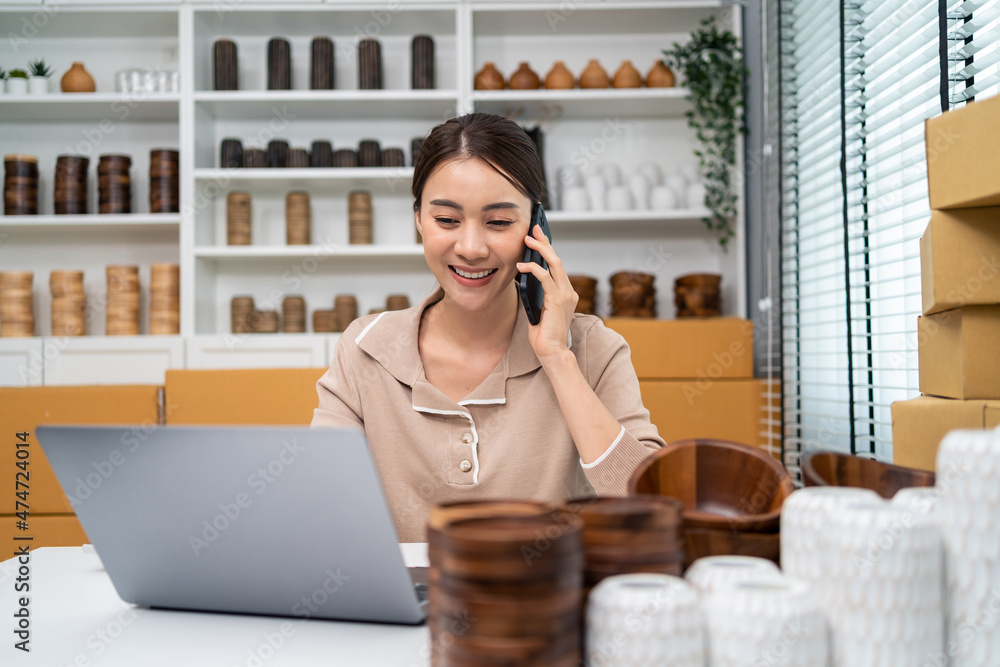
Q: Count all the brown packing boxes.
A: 9